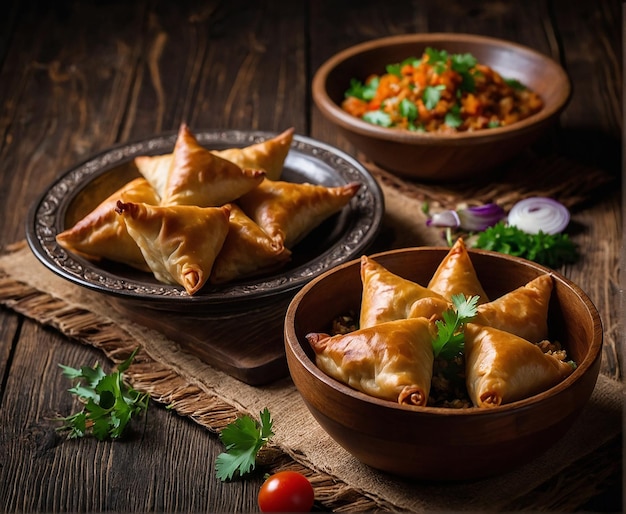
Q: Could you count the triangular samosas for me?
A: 11